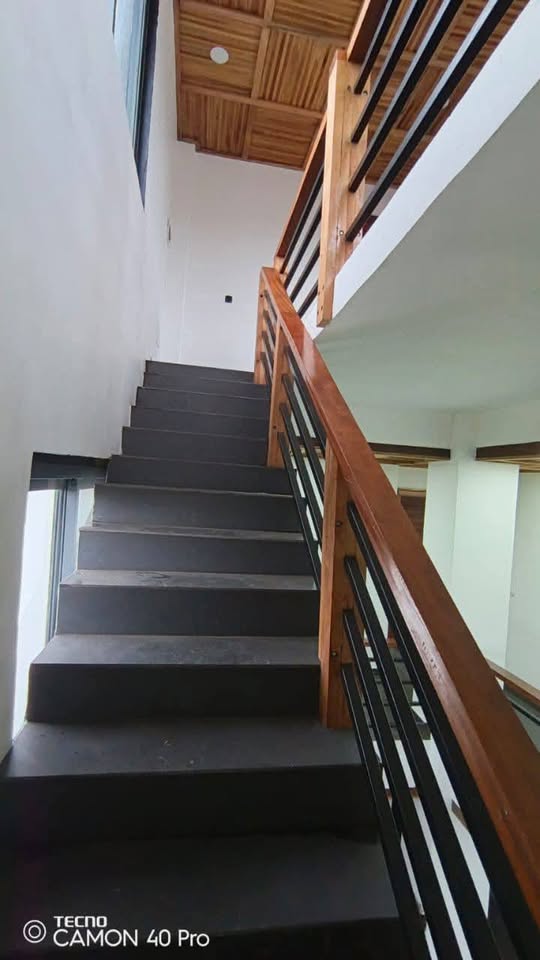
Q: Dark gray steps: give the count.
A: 12